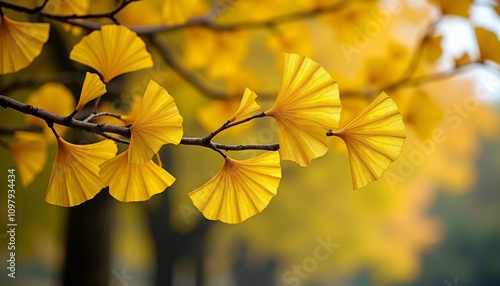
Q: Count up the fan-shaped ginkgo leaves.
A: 10